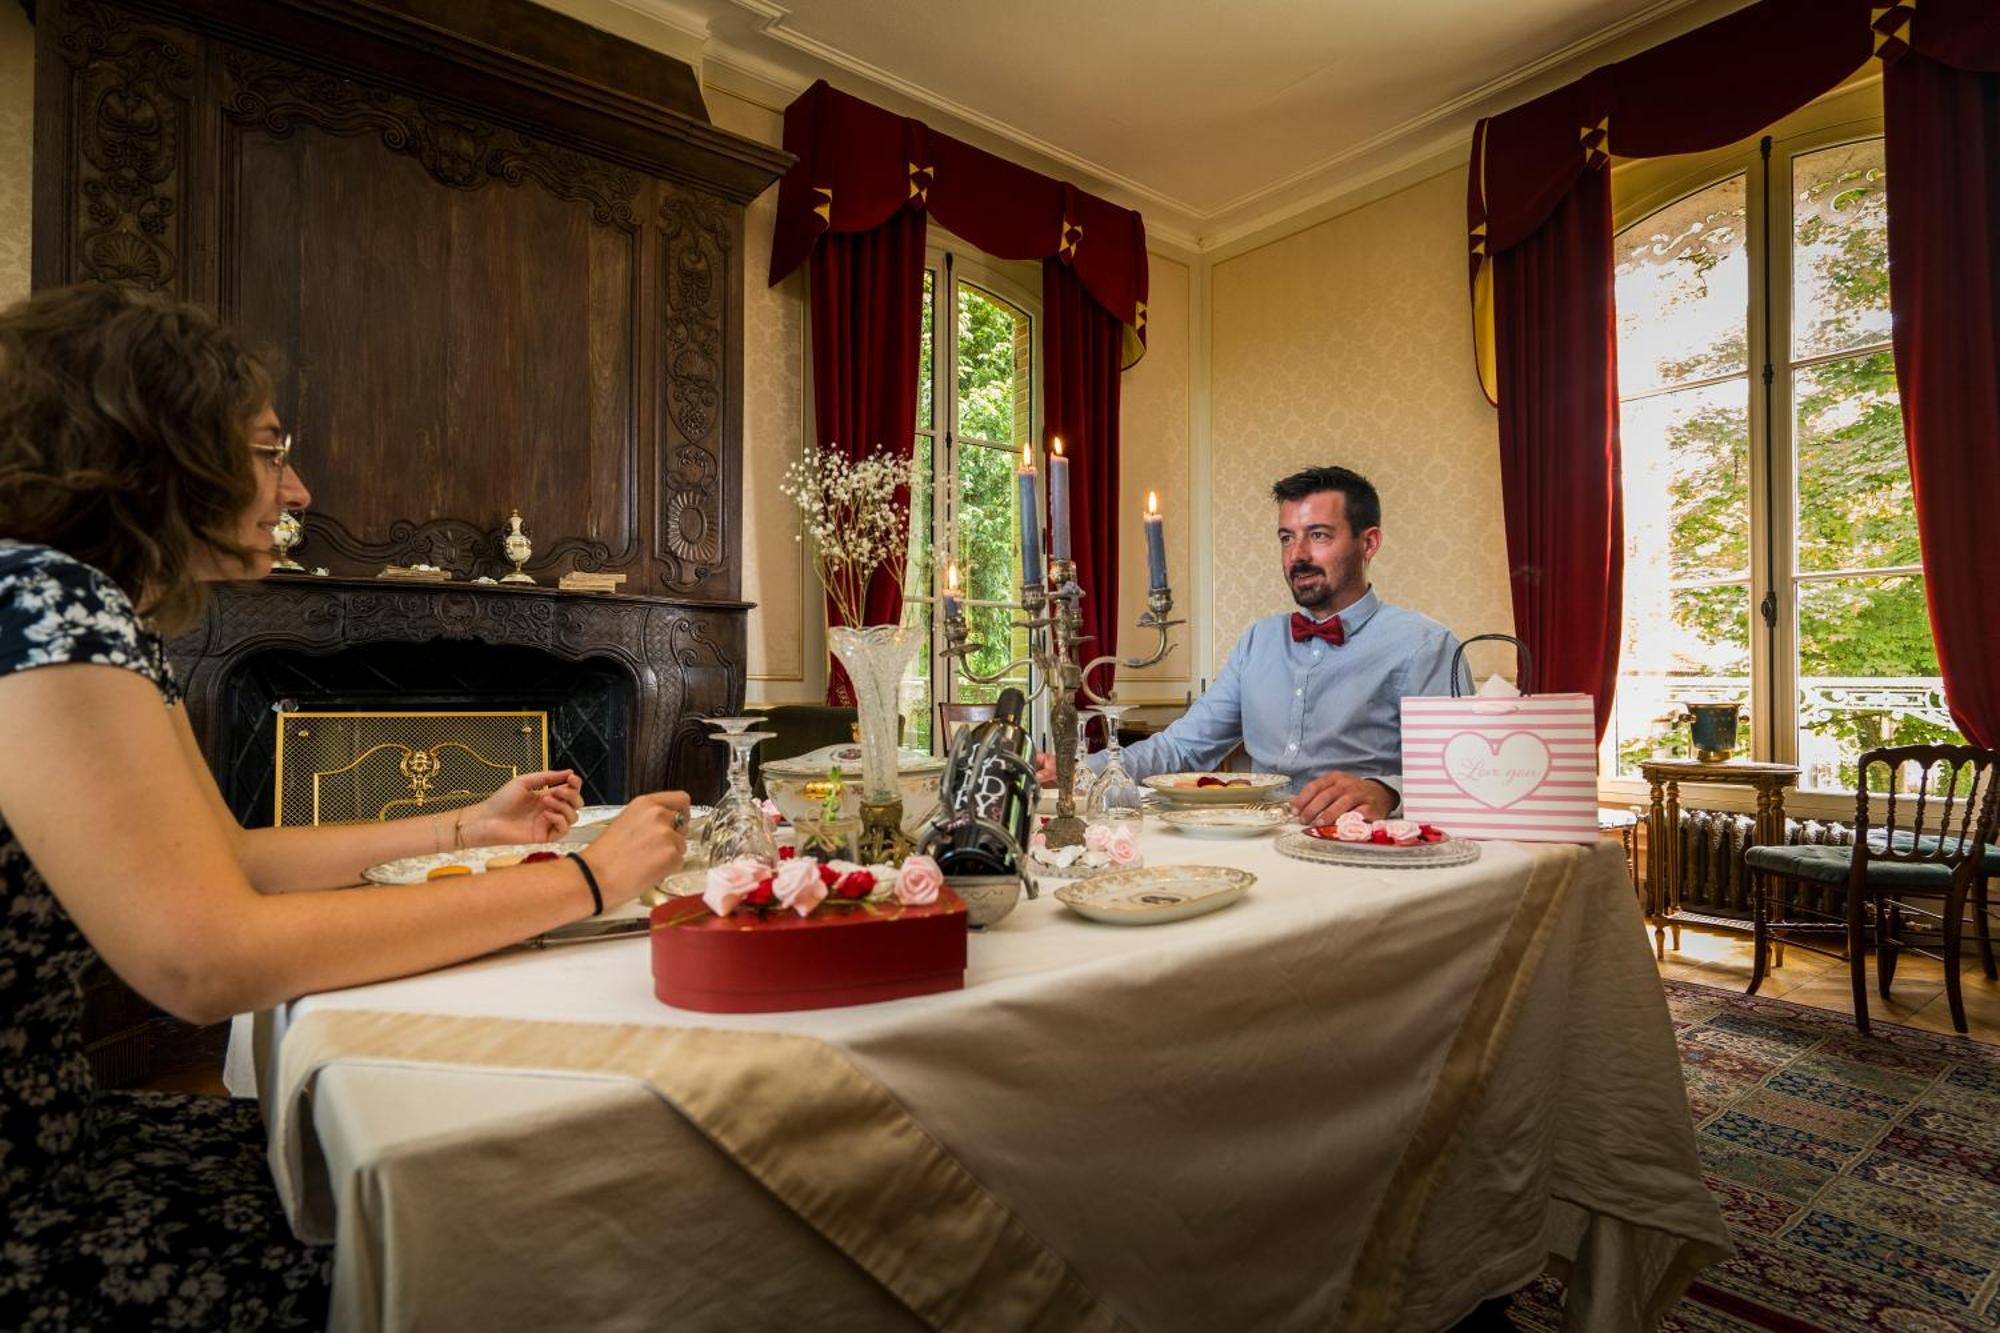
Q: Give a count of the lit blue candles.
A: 4